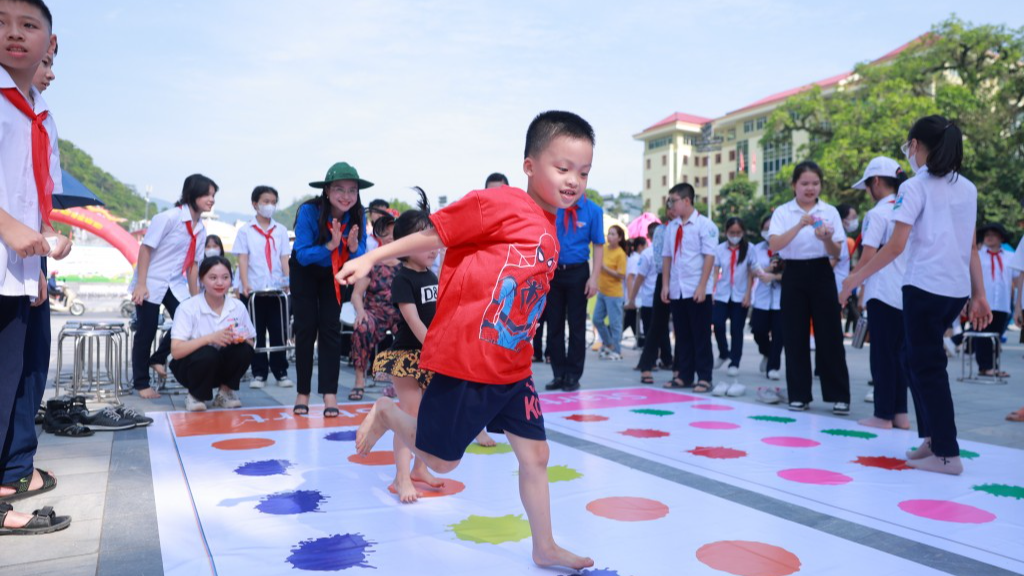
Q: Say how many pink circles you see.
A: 5